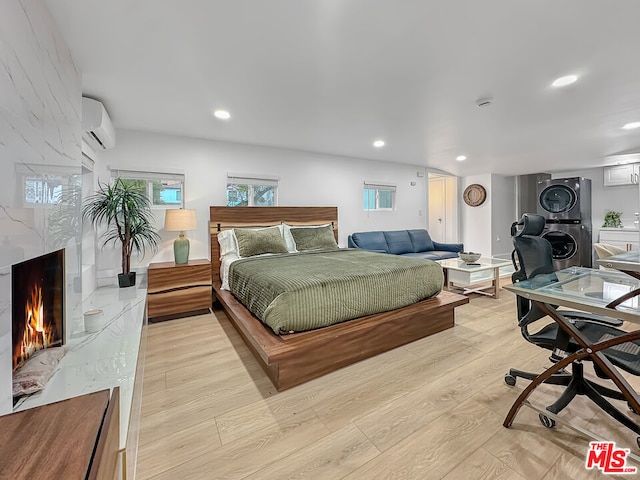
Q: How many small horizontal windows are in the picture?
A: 3